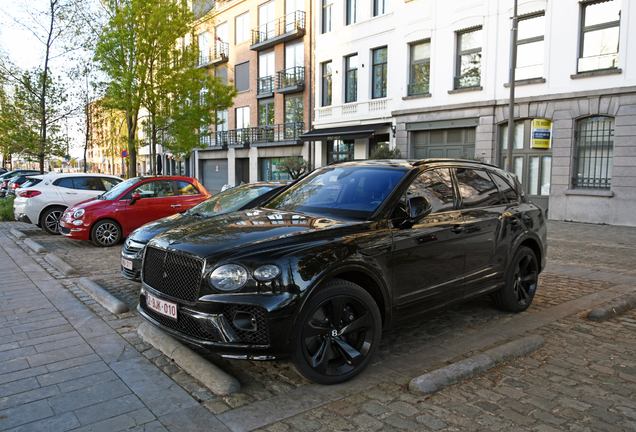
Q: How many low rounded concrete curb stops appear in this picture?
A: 7